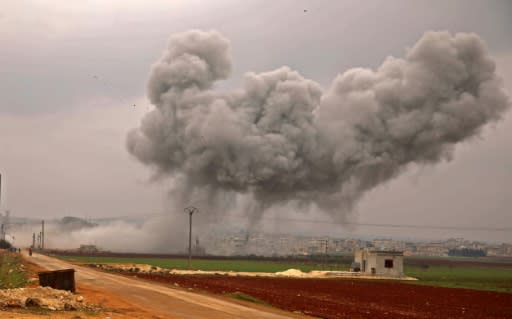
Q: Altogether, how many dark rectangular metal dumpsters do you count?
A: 1